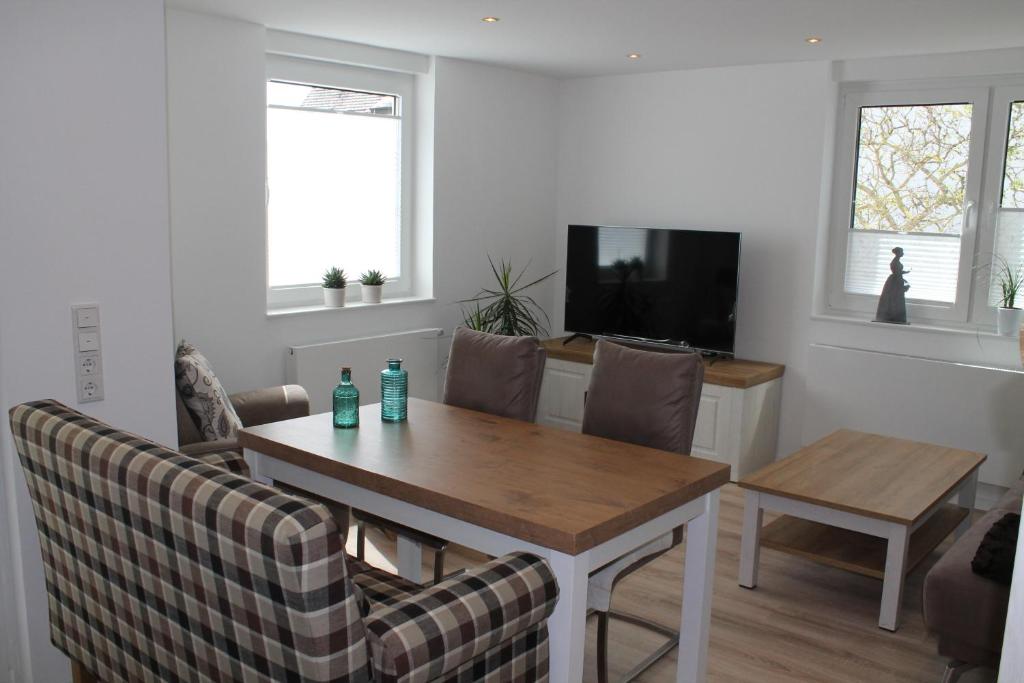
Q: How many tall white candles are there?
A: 0